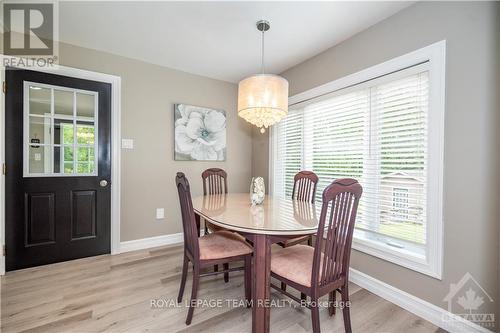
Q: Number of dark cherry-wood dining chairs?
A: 4